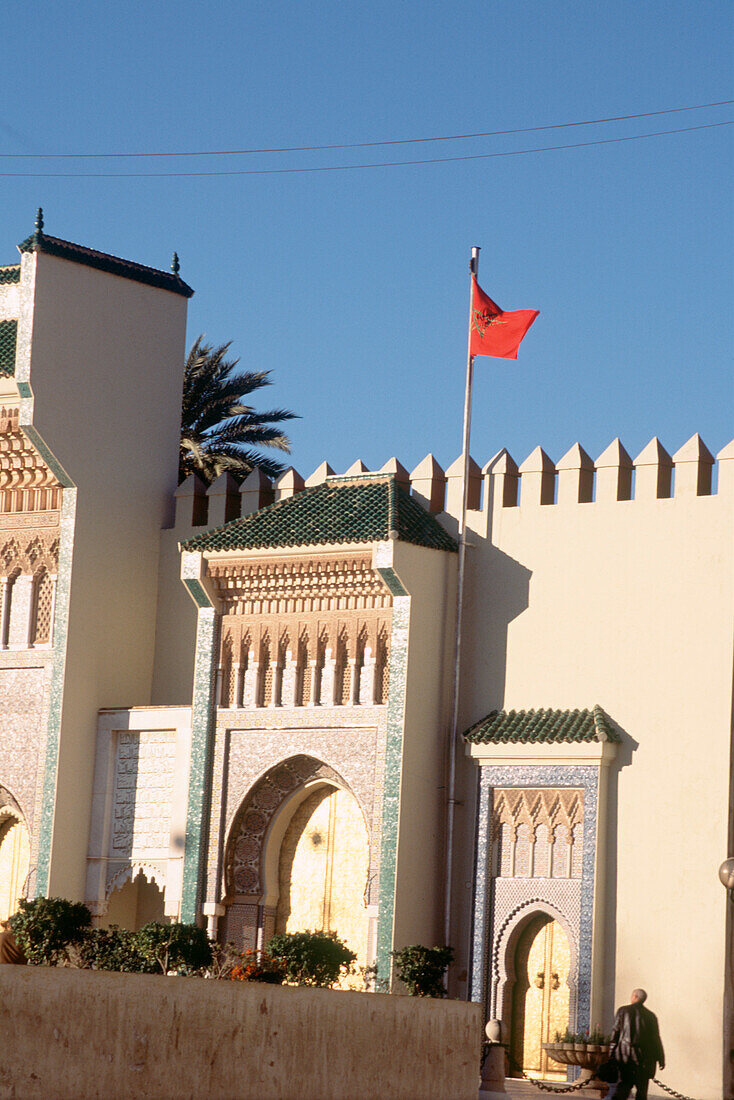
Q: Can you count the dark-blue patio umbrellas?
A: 0